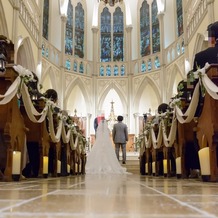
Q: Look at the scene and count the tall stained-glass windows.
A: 8